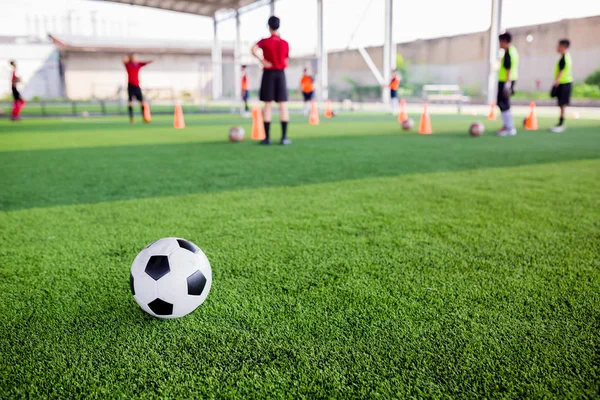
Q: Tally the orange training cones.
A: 9